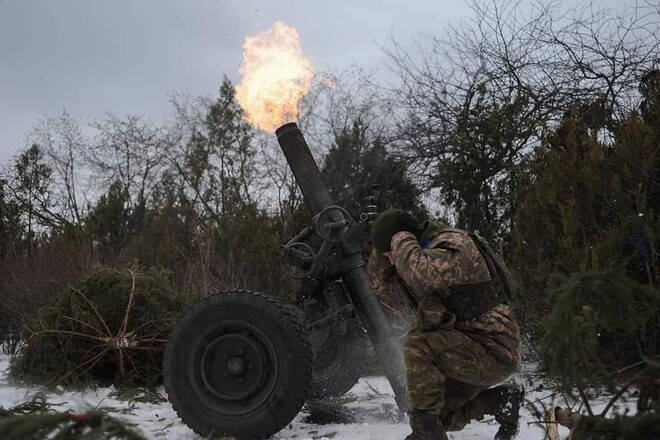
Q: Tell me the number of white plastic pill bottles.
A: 0